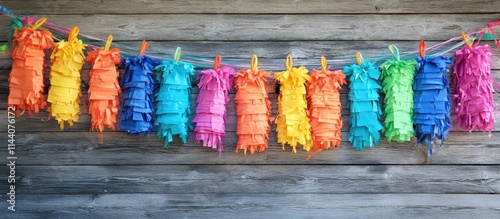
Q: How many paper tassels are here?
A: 13